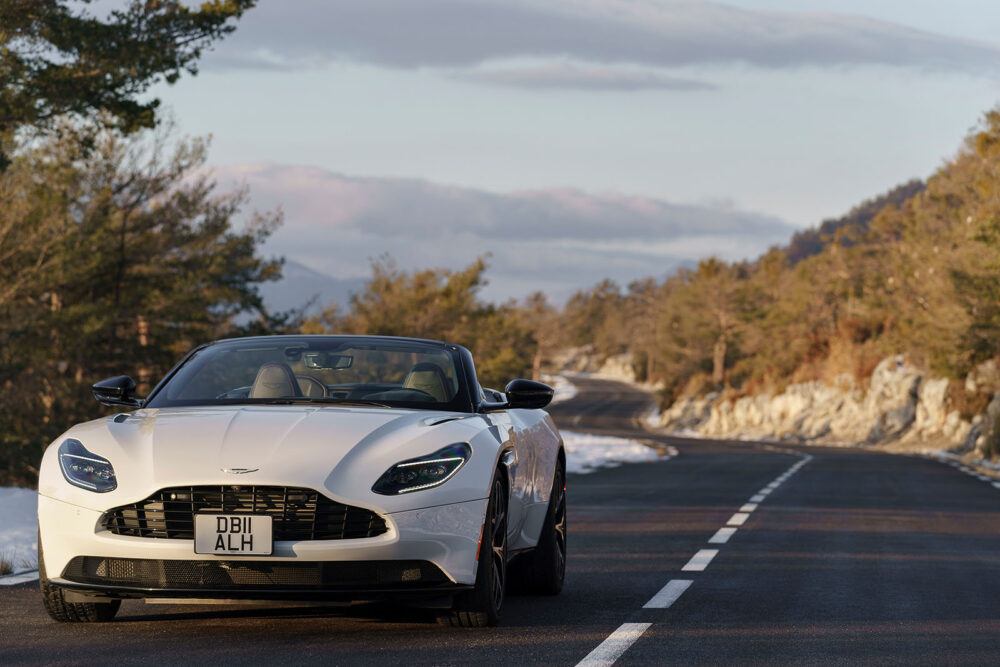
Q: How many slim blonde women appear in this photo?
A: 0